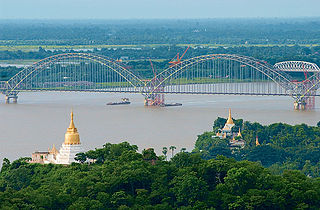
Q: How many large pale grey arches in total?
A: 2